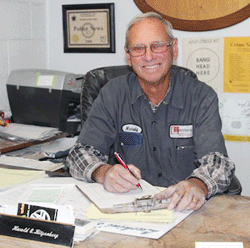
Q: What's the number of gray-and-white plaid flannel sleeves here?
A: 2